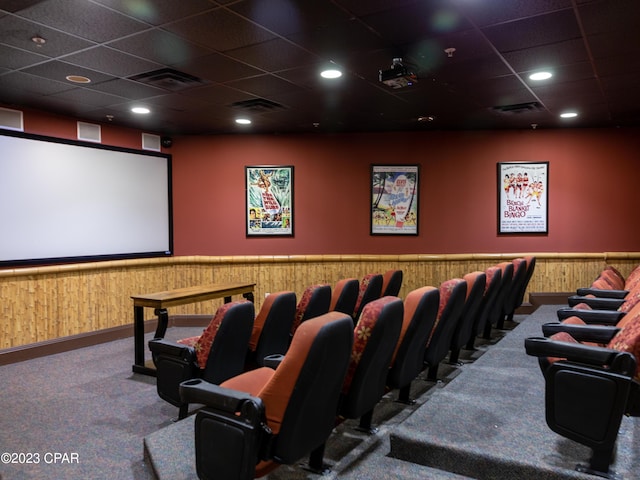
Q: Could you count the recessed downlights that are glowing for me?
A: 5